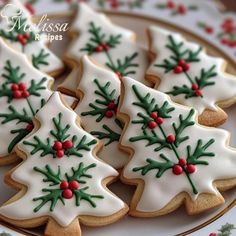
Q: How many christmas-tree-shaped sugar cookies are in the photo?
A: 7